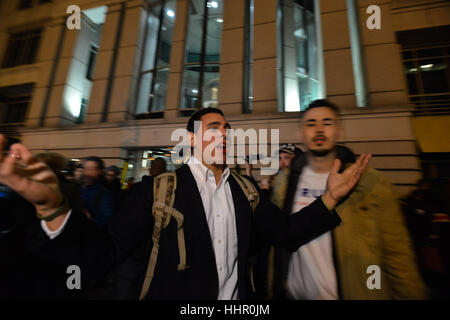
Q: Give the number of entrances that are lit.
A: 1